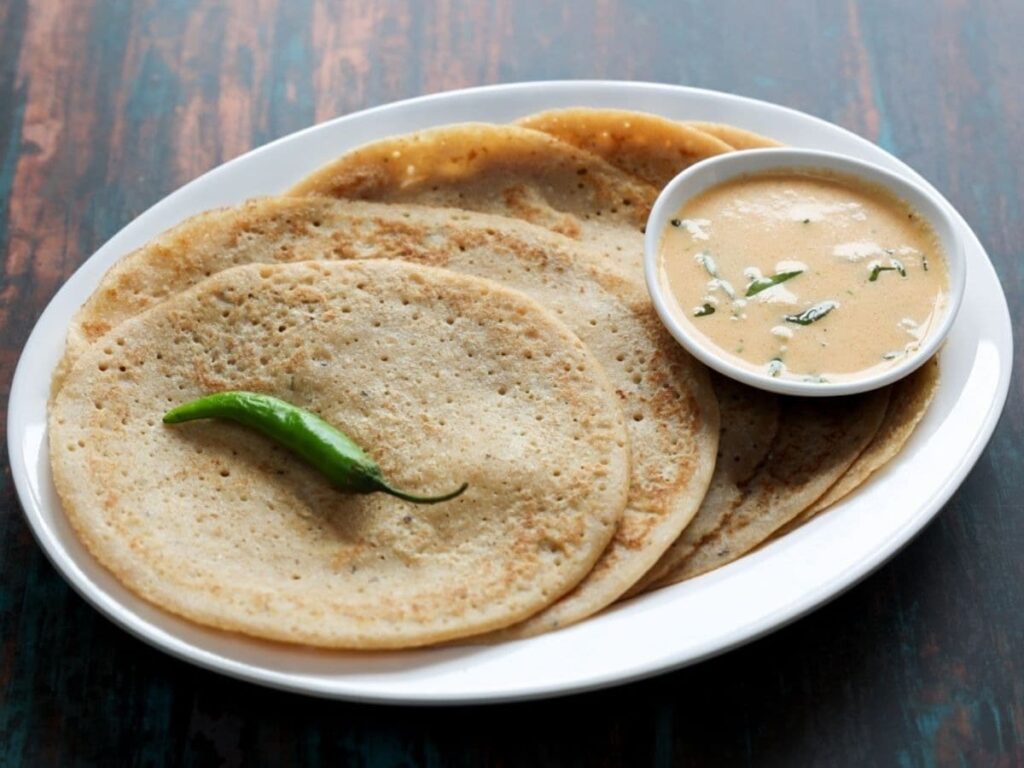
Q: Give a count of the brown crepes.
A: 5